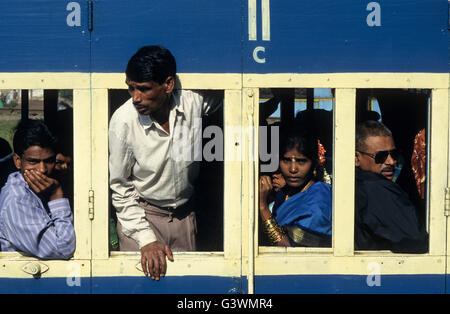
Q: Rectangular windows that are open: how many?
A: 4